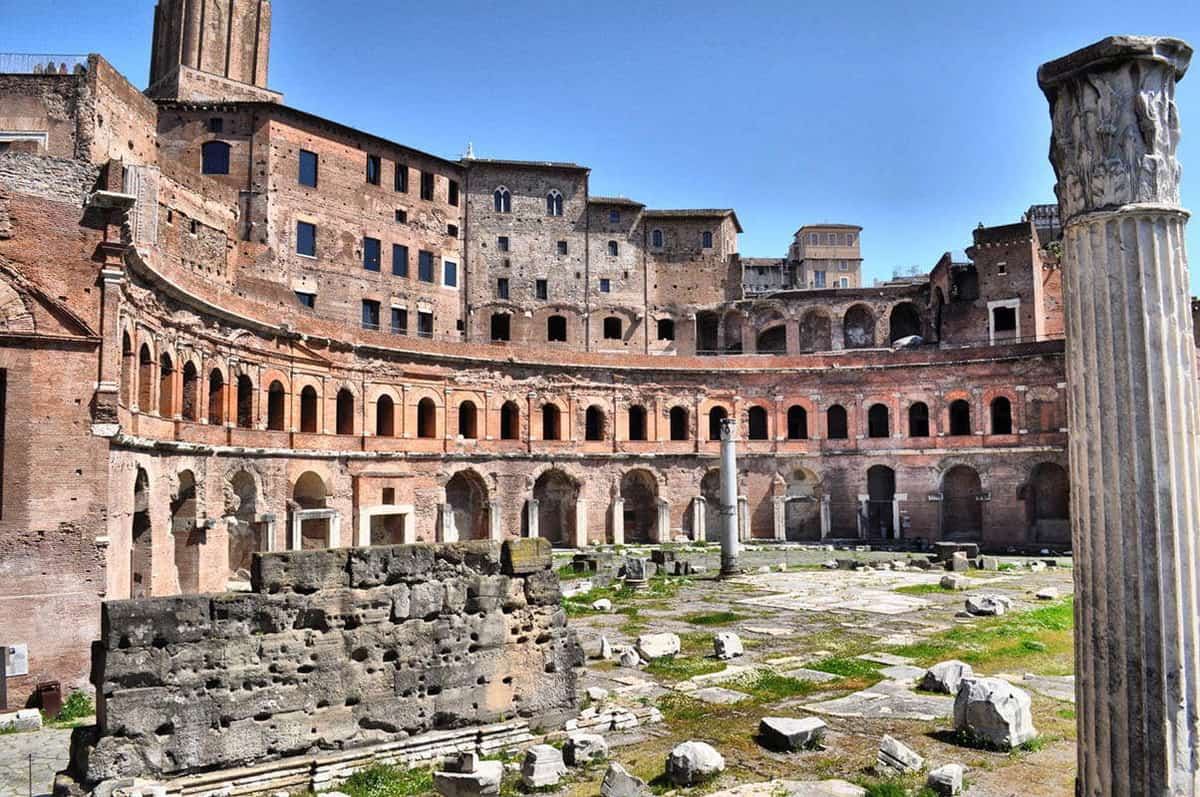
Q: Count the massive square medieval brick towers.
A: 1